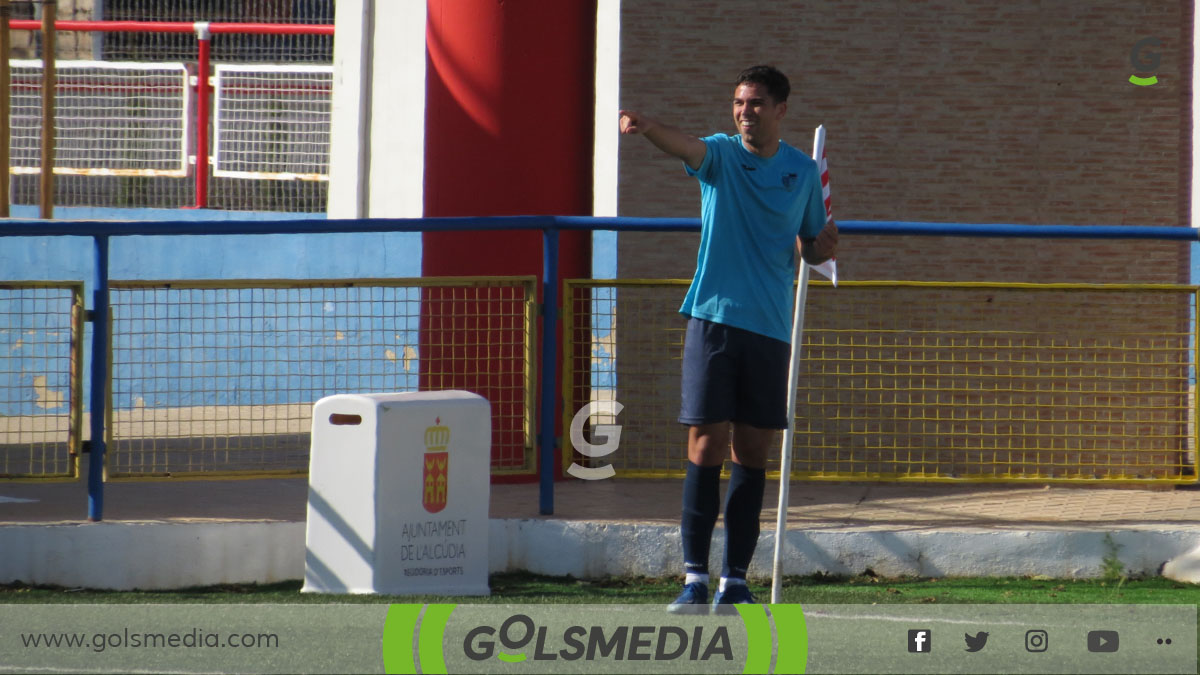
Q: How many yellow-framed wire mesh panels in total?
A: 3